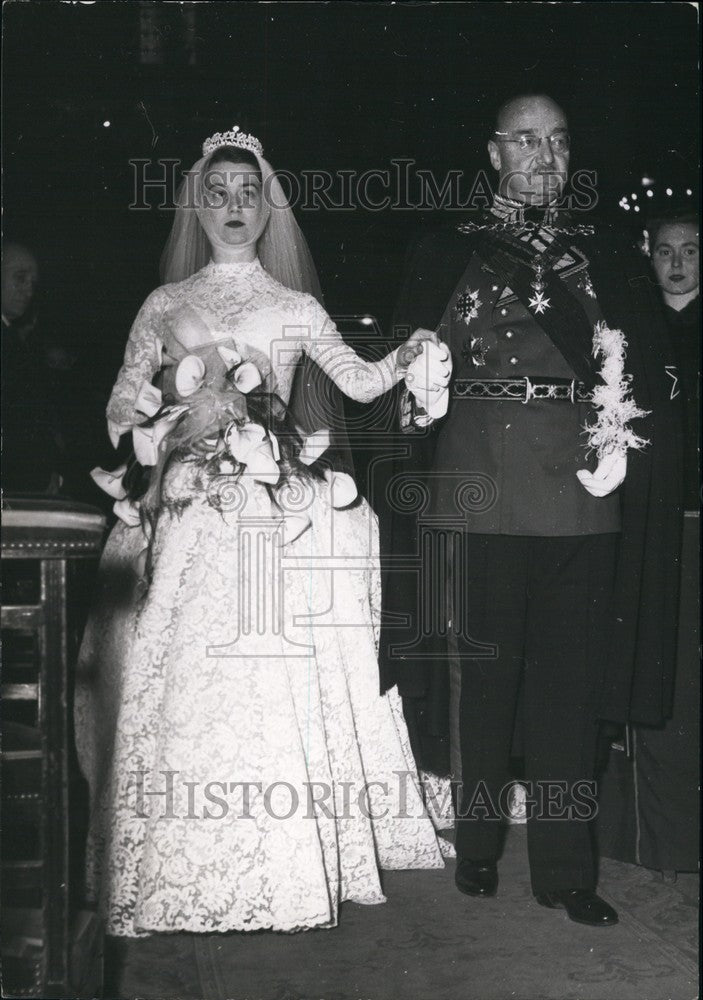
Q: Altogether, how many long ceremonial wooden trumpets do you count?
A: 0